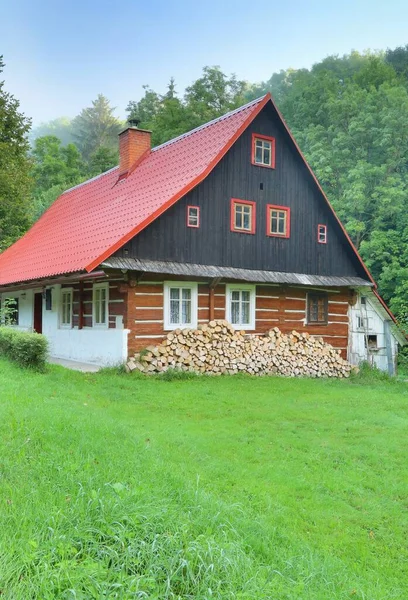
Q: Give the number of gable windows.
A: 5